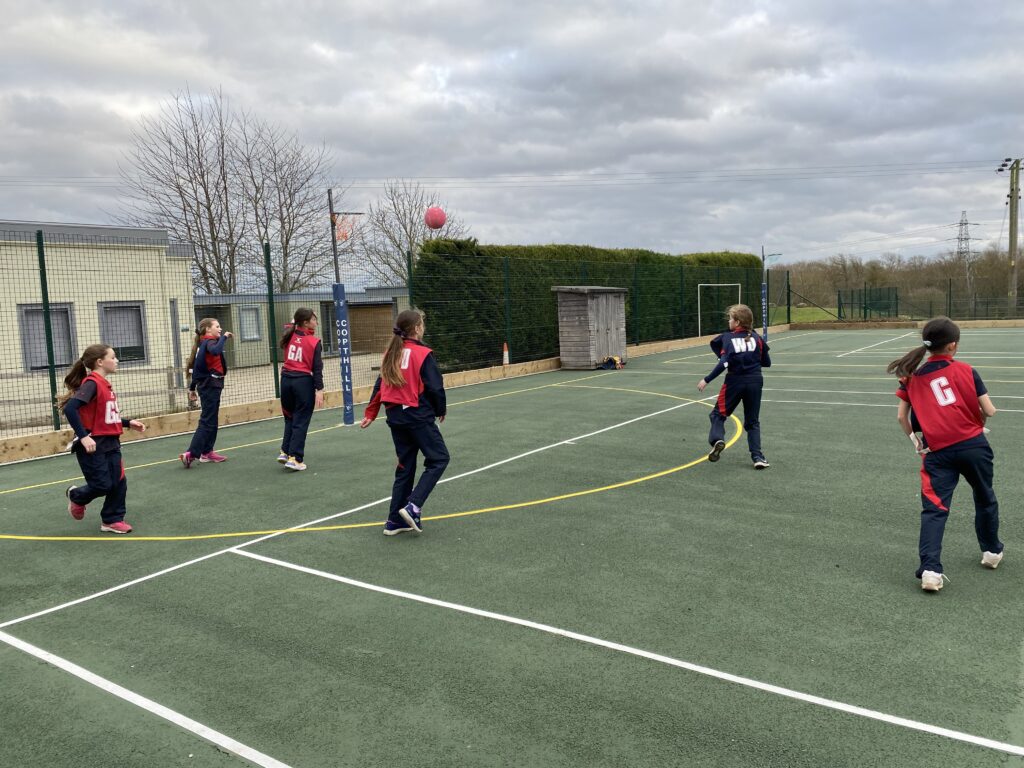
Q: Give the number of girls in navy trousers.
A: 6